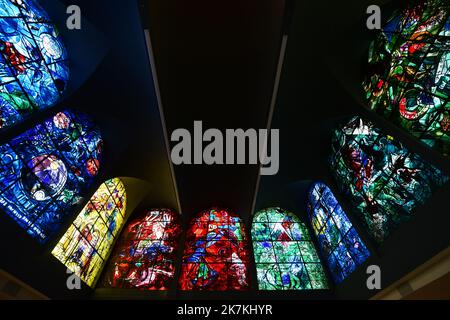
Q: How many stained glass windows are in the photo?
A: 9